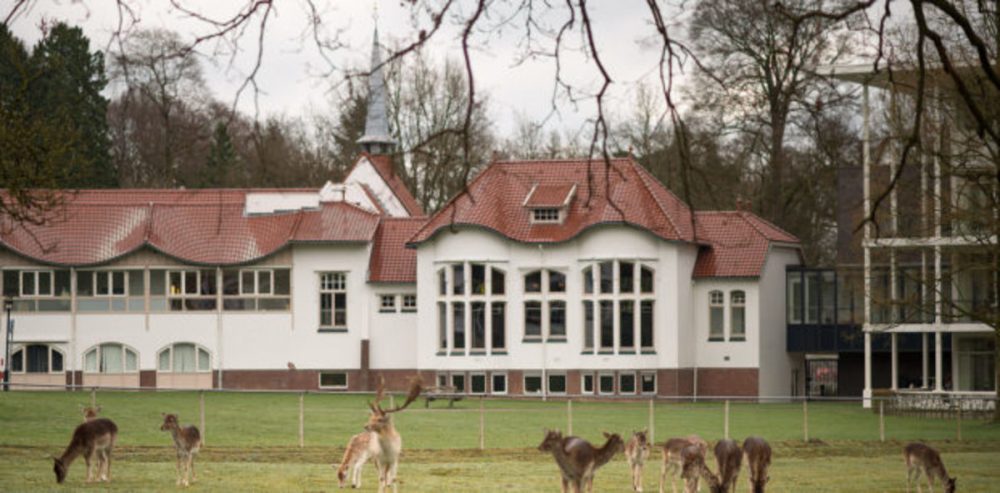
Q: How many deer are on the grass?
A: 14